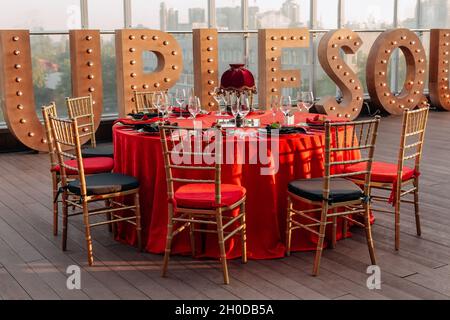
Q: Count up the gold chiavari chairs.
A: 7